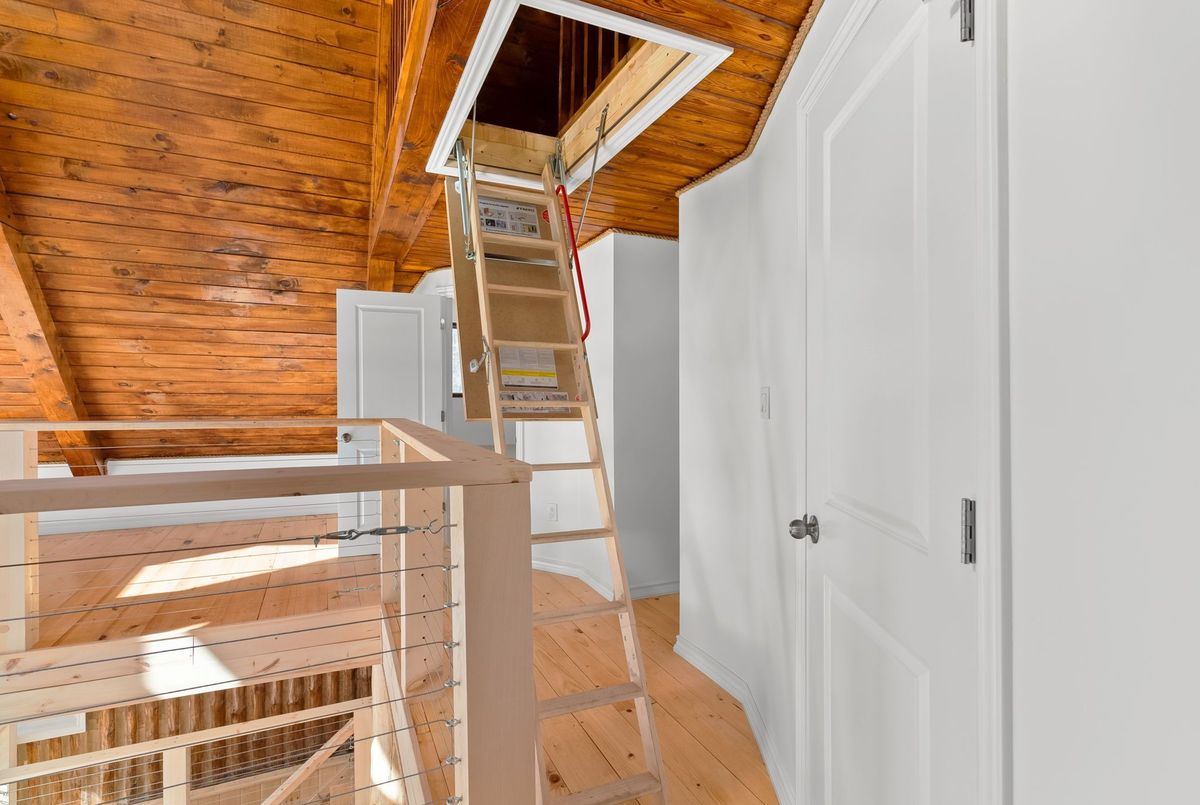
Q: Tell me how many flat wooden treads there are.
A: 10